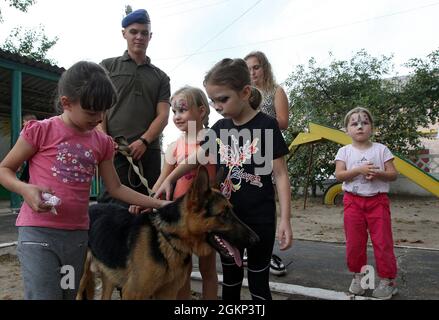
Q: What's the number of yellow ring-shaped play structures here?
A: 1